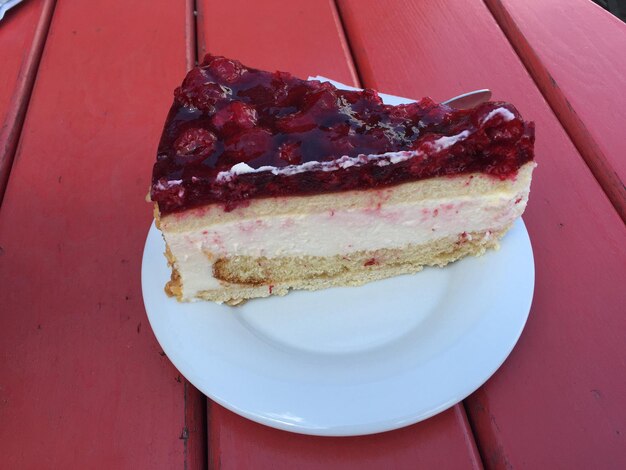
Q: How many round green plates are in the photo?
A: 0